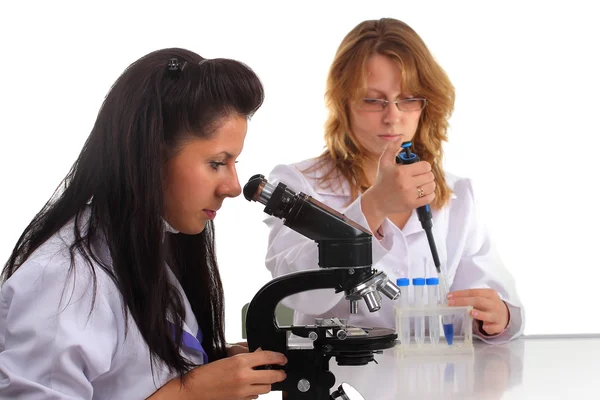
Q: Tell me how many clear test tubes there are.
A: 3